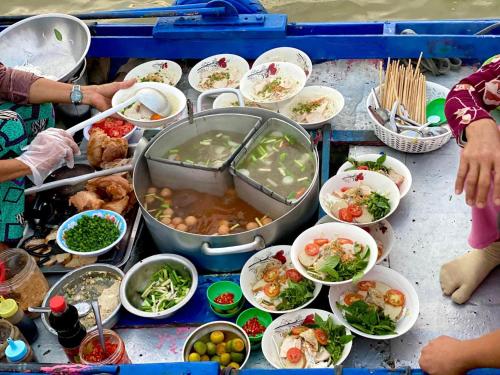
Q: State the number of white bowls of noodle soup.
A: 14